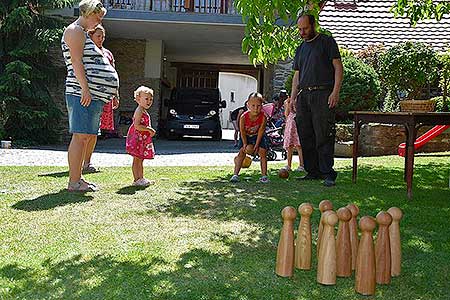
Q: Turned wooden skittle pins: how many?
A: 9